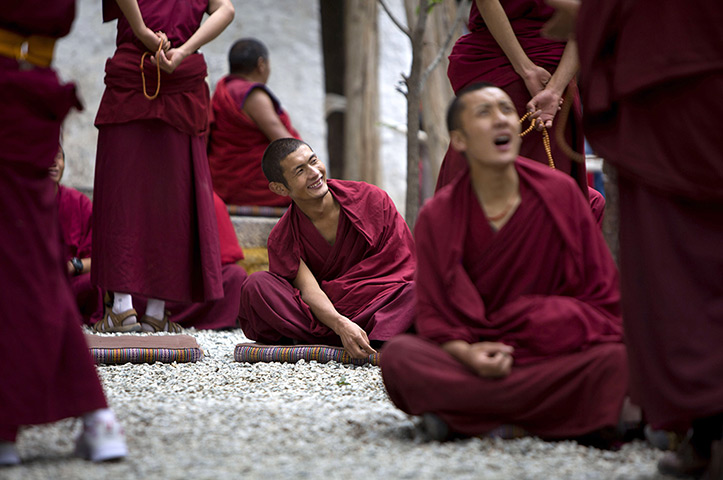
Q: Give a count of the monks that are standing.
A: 4